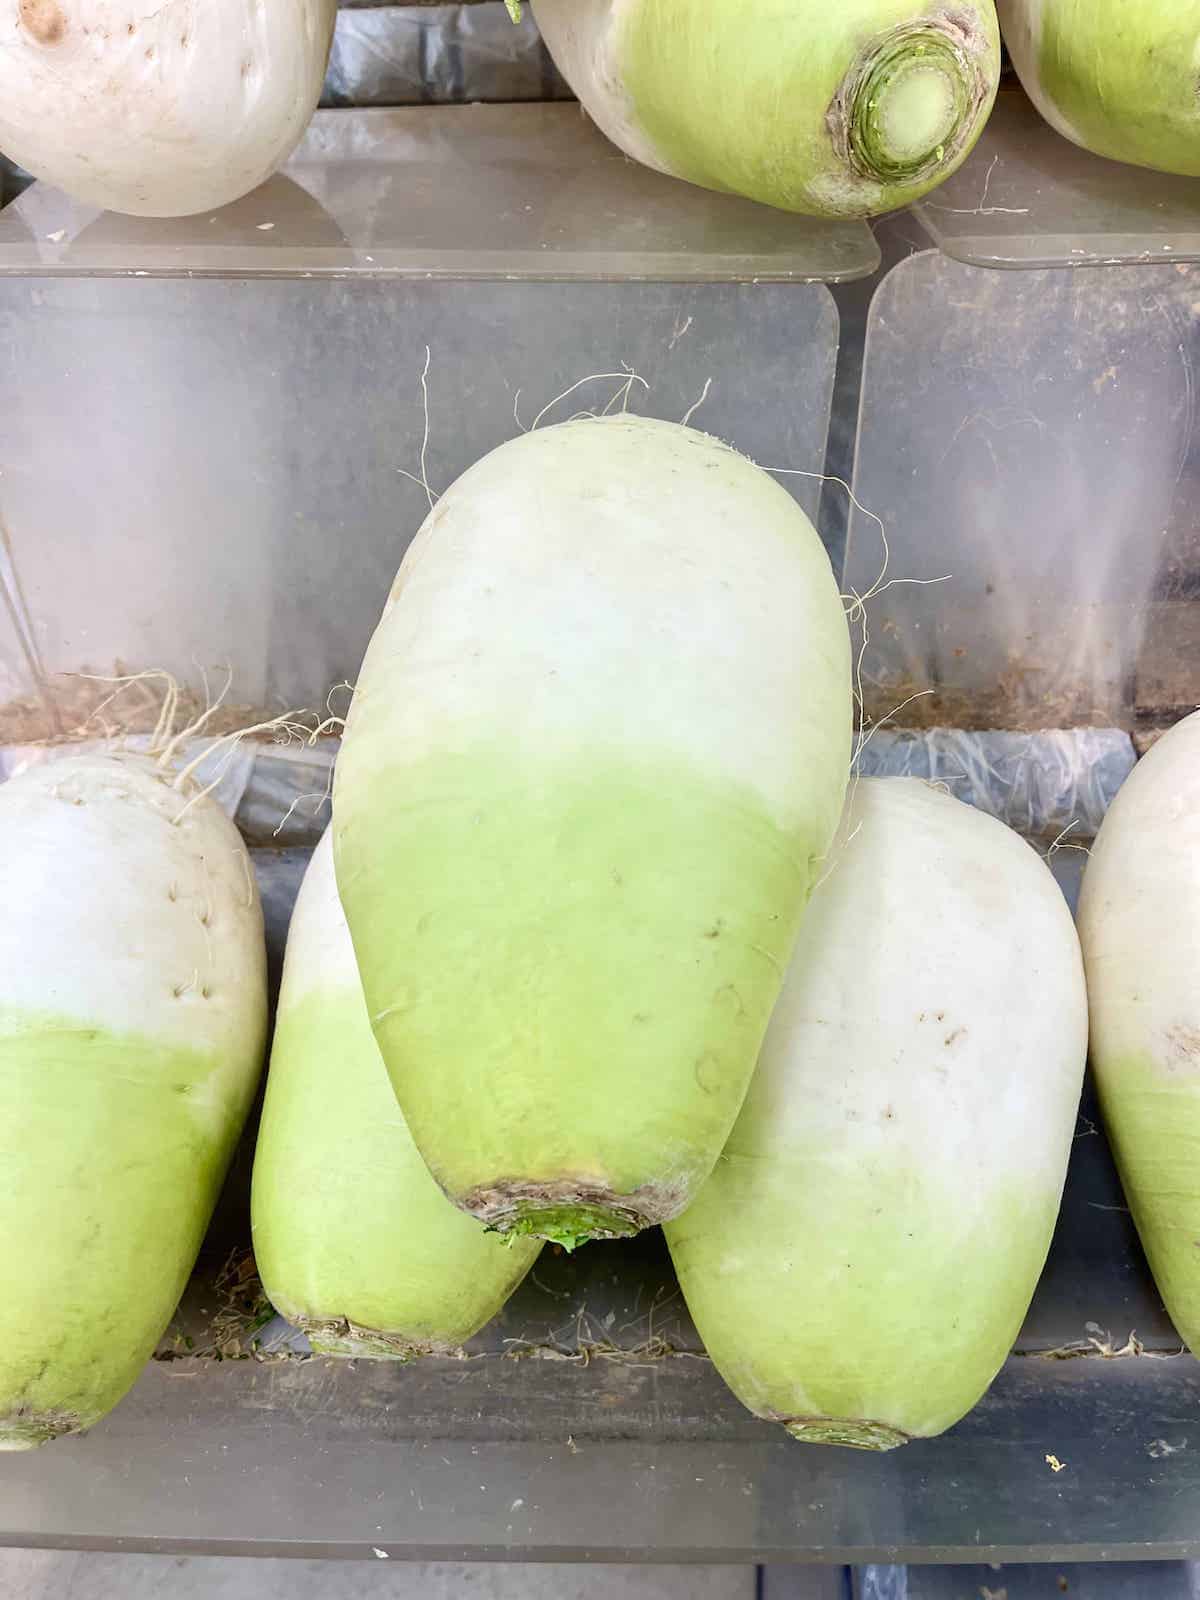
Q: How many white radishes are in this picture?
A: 8